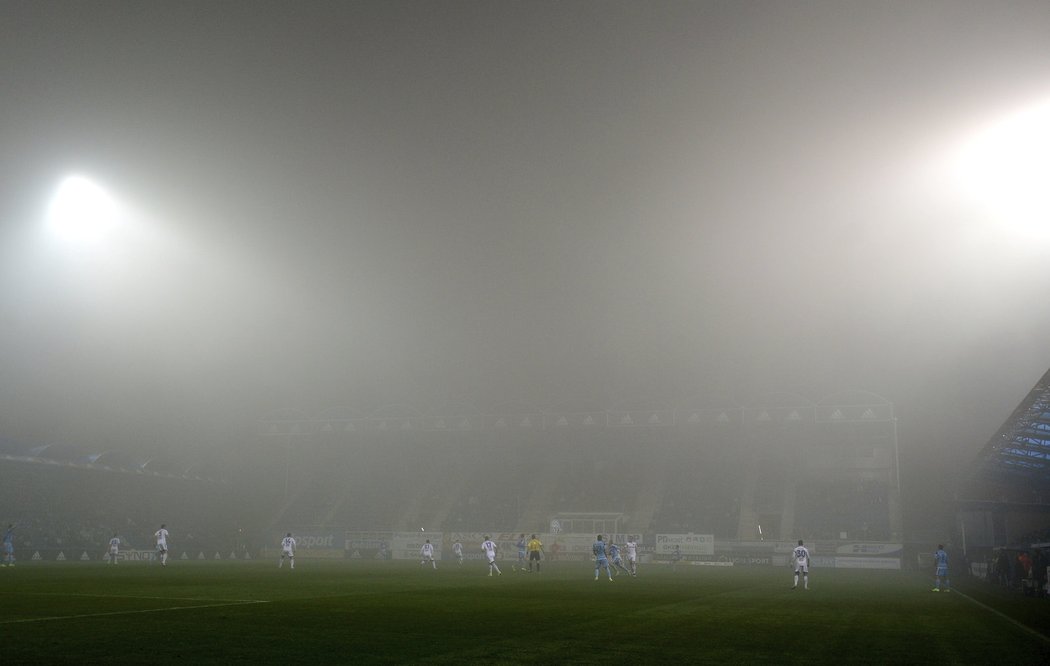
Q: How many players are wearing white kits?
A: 8